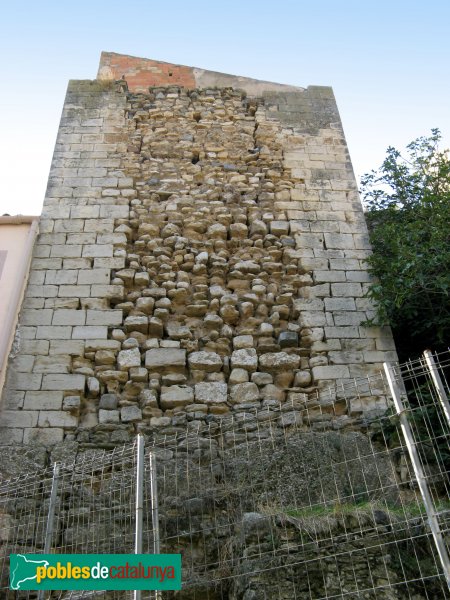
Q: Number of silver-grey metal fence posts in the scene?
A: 5